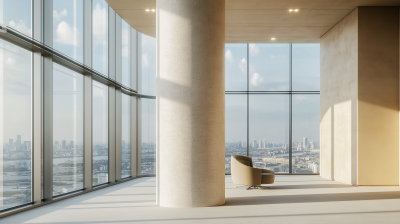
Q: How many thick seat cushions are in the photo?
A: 1